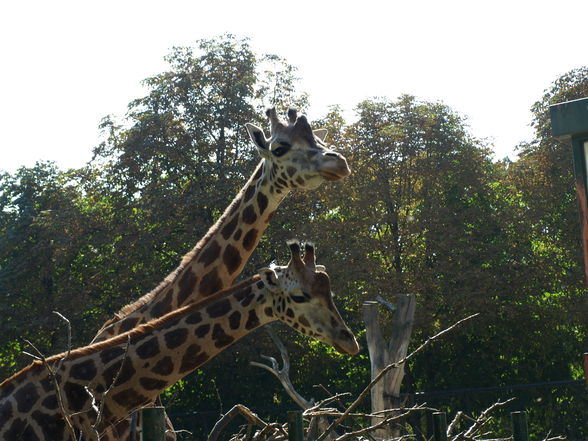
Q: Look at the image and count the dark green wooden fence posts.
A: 4